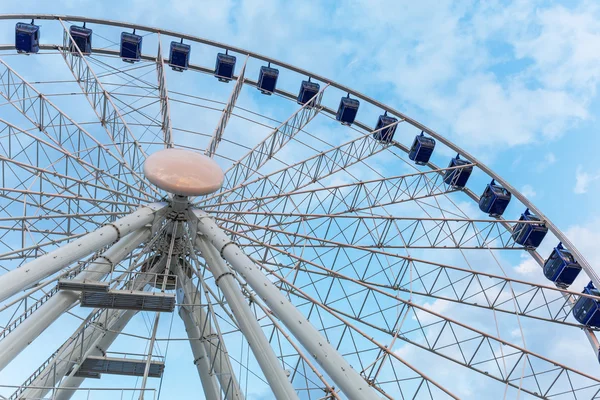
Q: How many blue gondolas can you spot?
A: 15